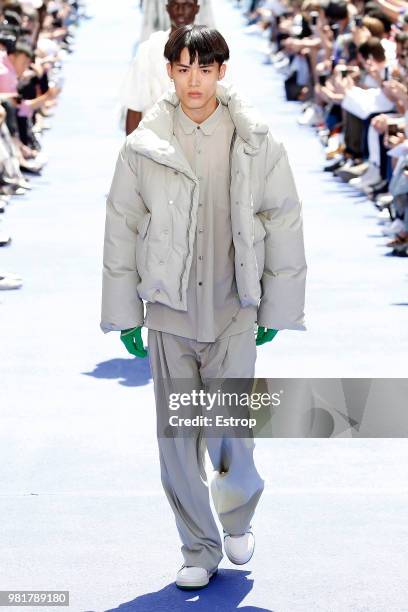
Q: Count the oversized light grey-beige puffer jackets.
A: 1